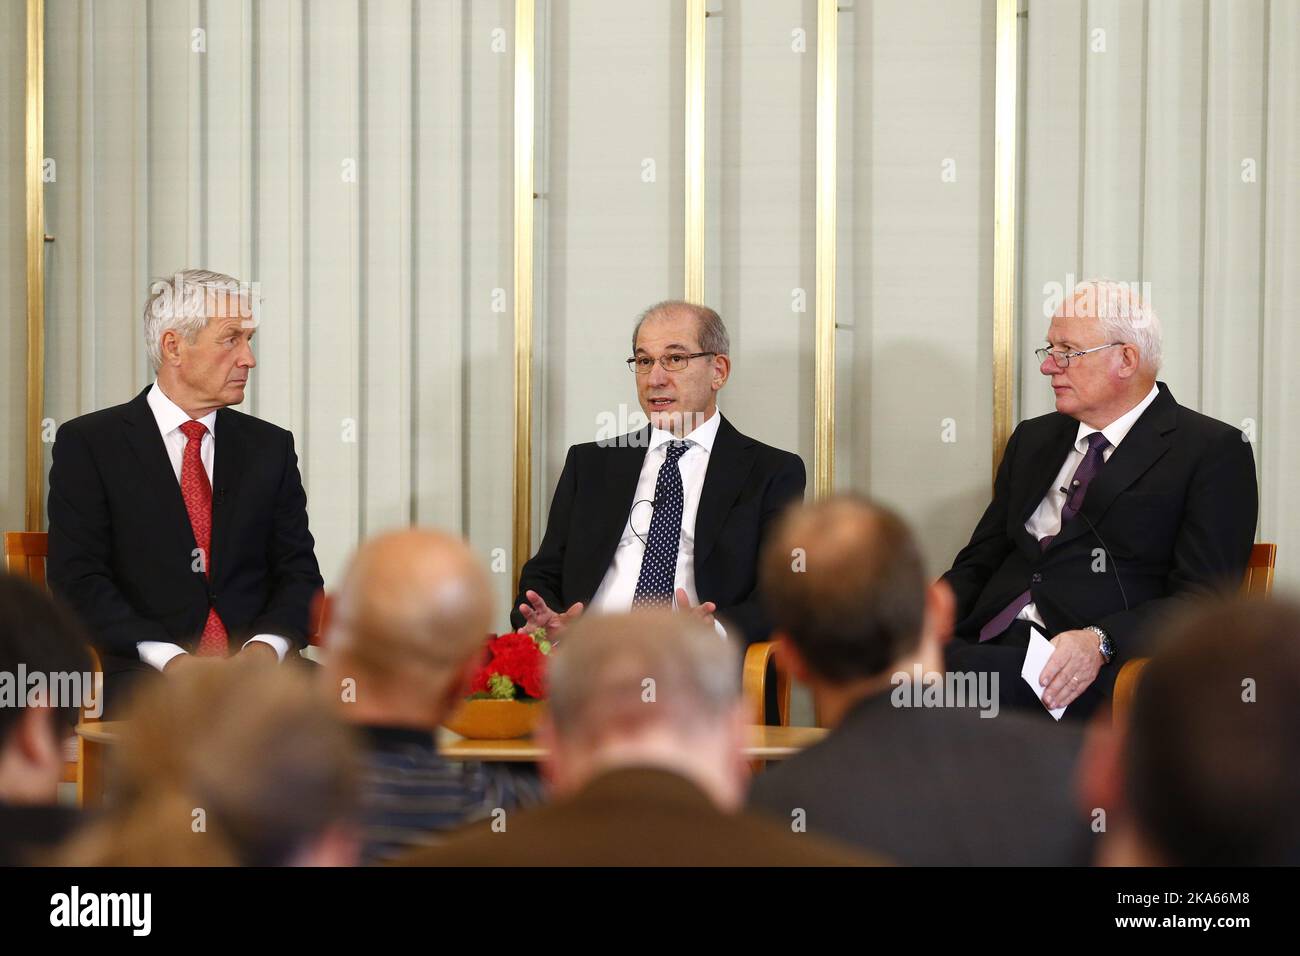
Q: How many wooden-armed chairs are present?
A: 3